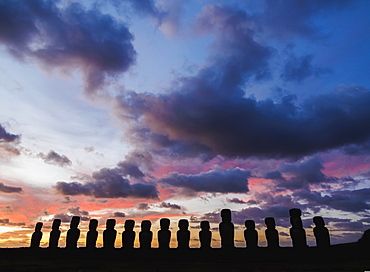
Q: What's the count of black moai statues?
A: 15